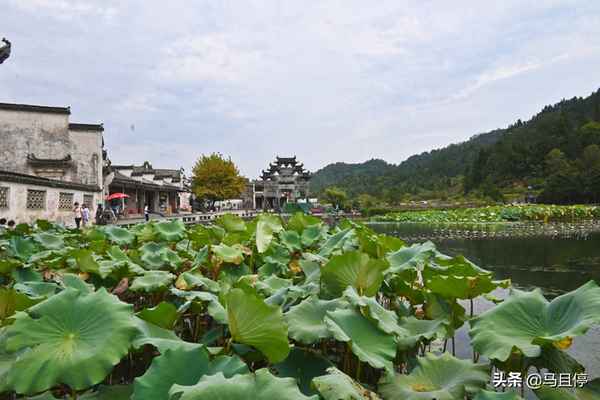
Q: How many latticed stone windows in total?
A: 4